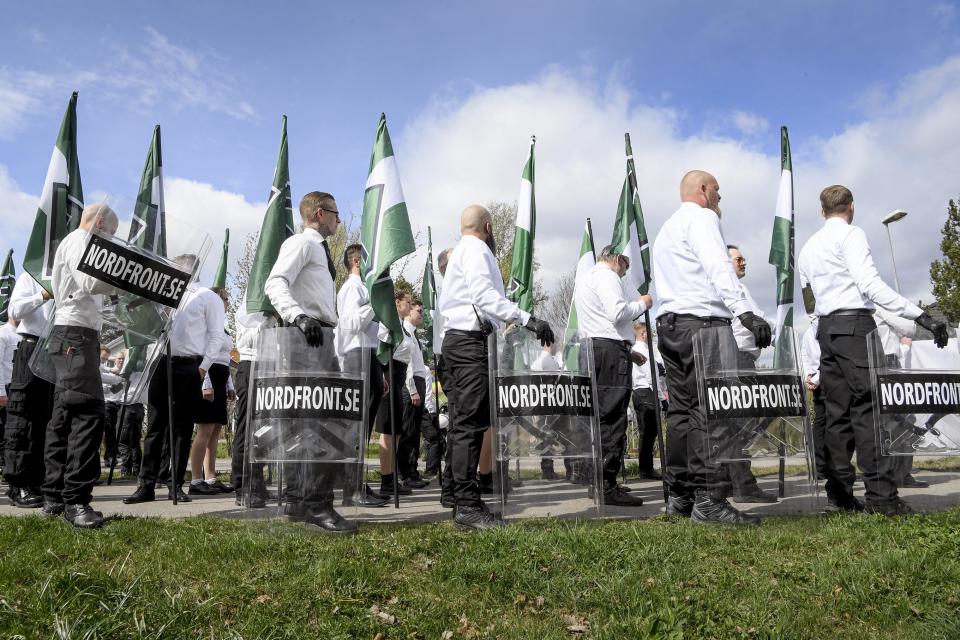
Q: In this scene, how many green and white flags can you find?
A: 11